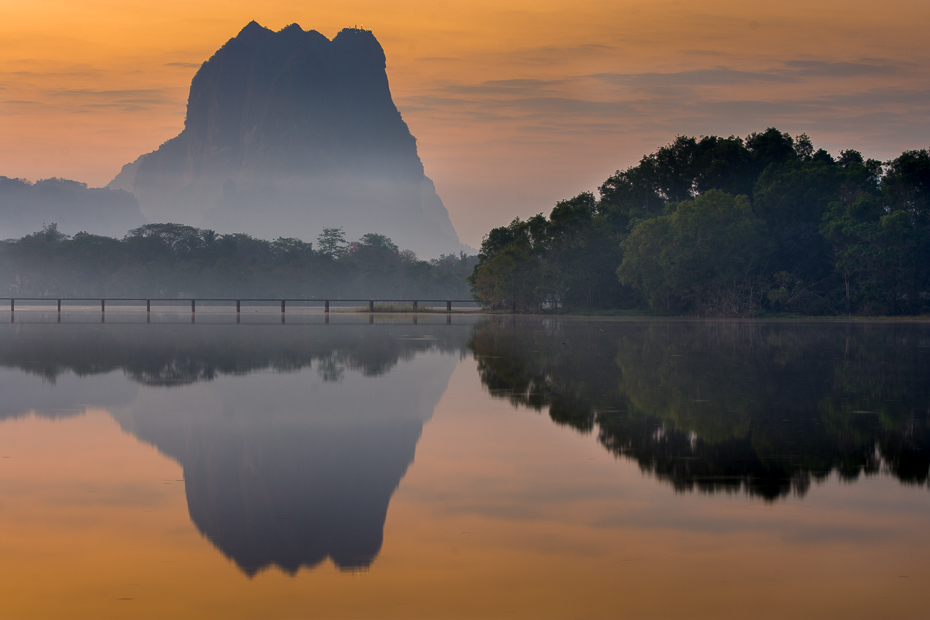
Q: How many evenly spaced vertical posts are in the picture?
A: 11